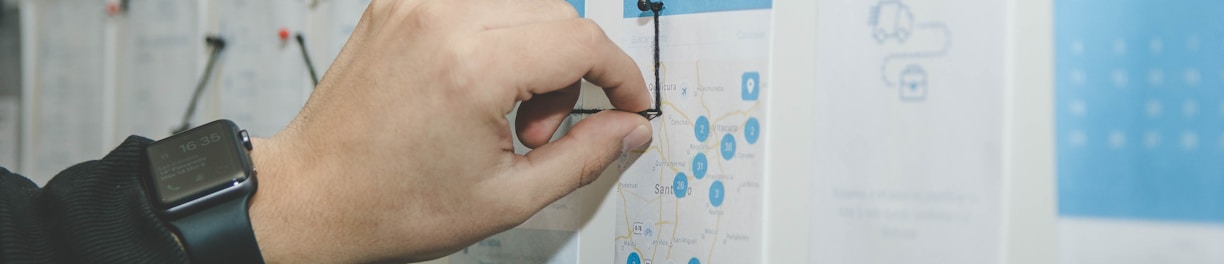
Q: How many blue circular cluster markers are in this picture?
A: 8